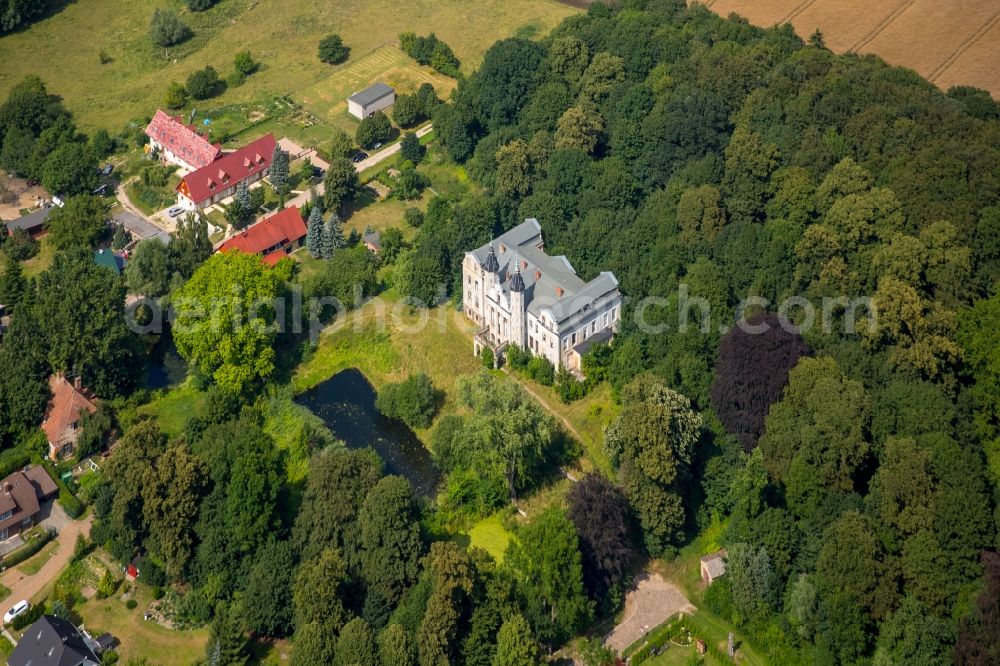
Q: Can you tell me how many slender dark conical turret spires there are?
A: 2